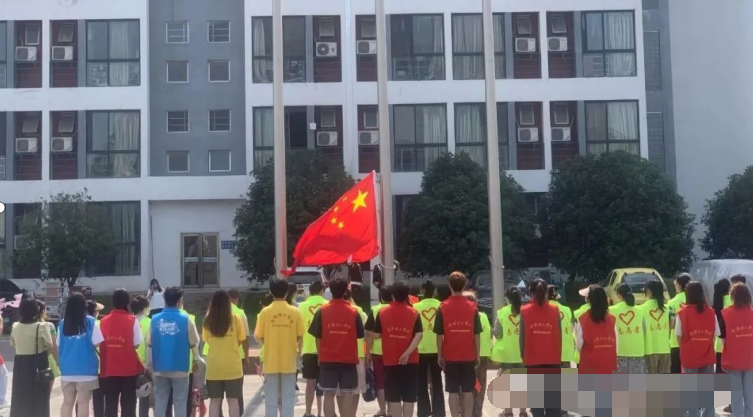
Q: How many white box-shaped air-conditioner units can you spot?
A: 12